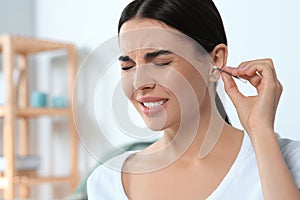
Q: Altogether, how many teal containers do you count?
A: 2